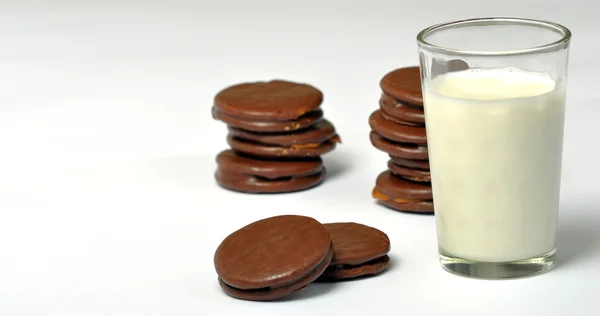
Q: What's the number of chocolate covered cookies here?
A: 9